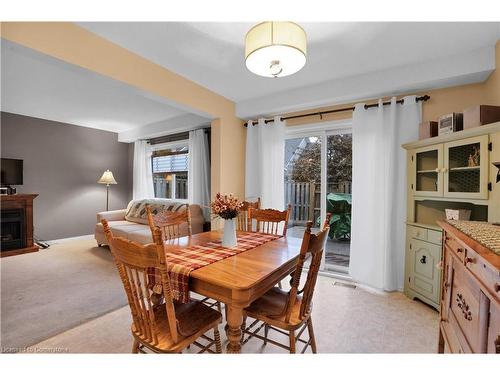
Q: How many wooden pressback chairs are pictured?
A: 5